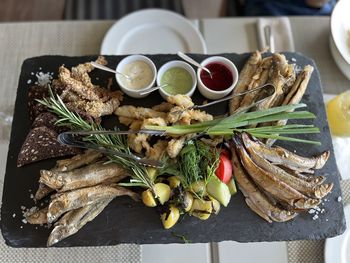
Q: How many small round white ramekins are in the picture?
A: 3